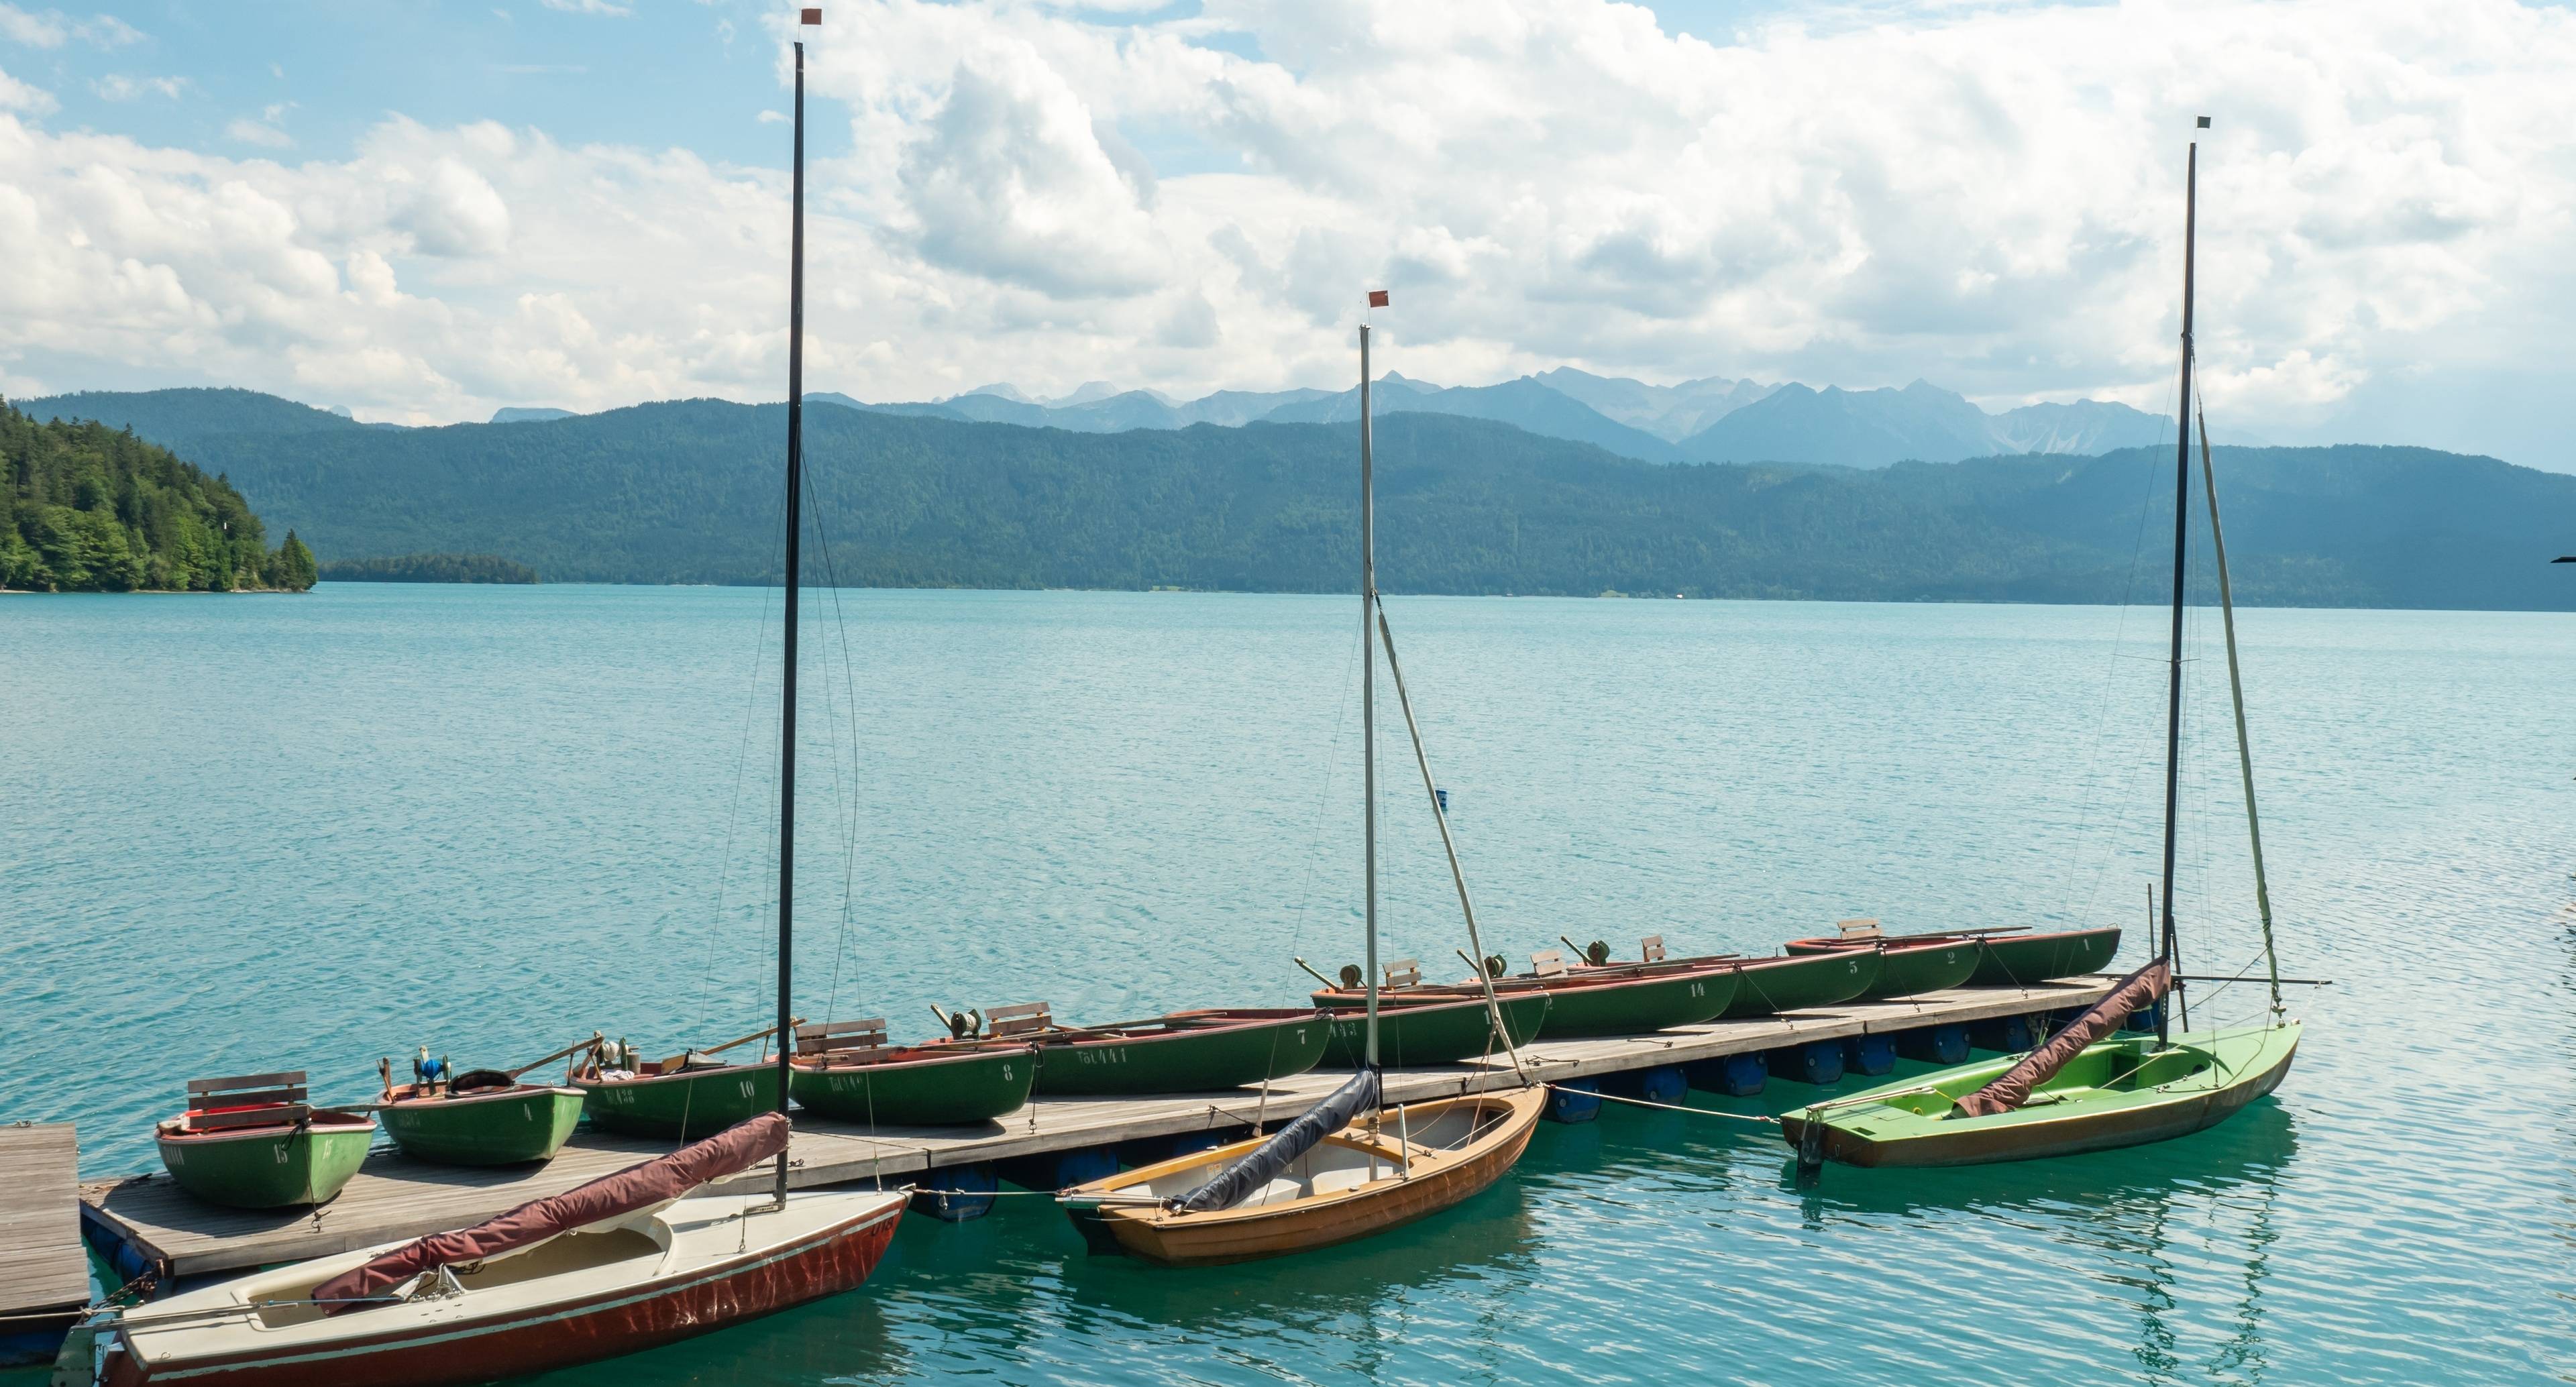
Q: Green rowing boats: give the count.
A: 10